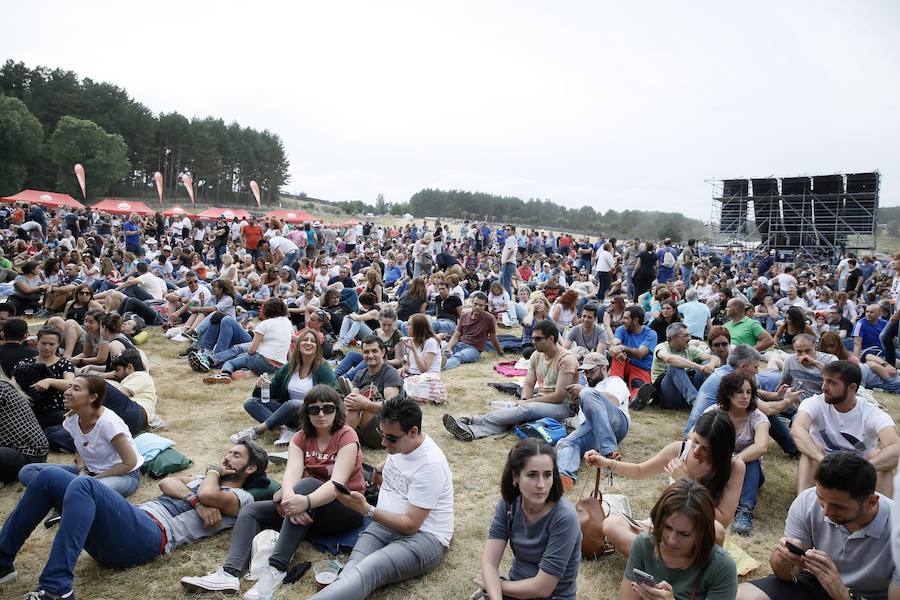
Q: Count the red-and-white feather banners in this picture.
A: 4